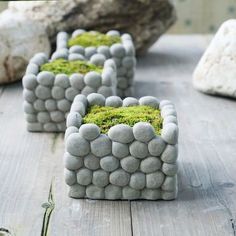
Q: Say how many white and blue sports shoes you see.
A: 0